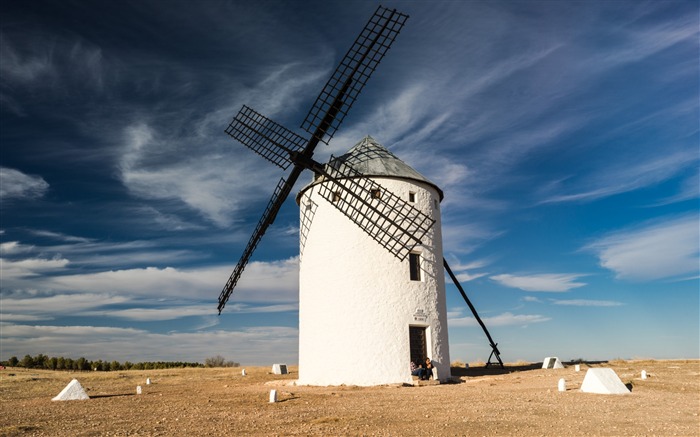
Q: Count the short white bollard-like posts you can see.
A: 7